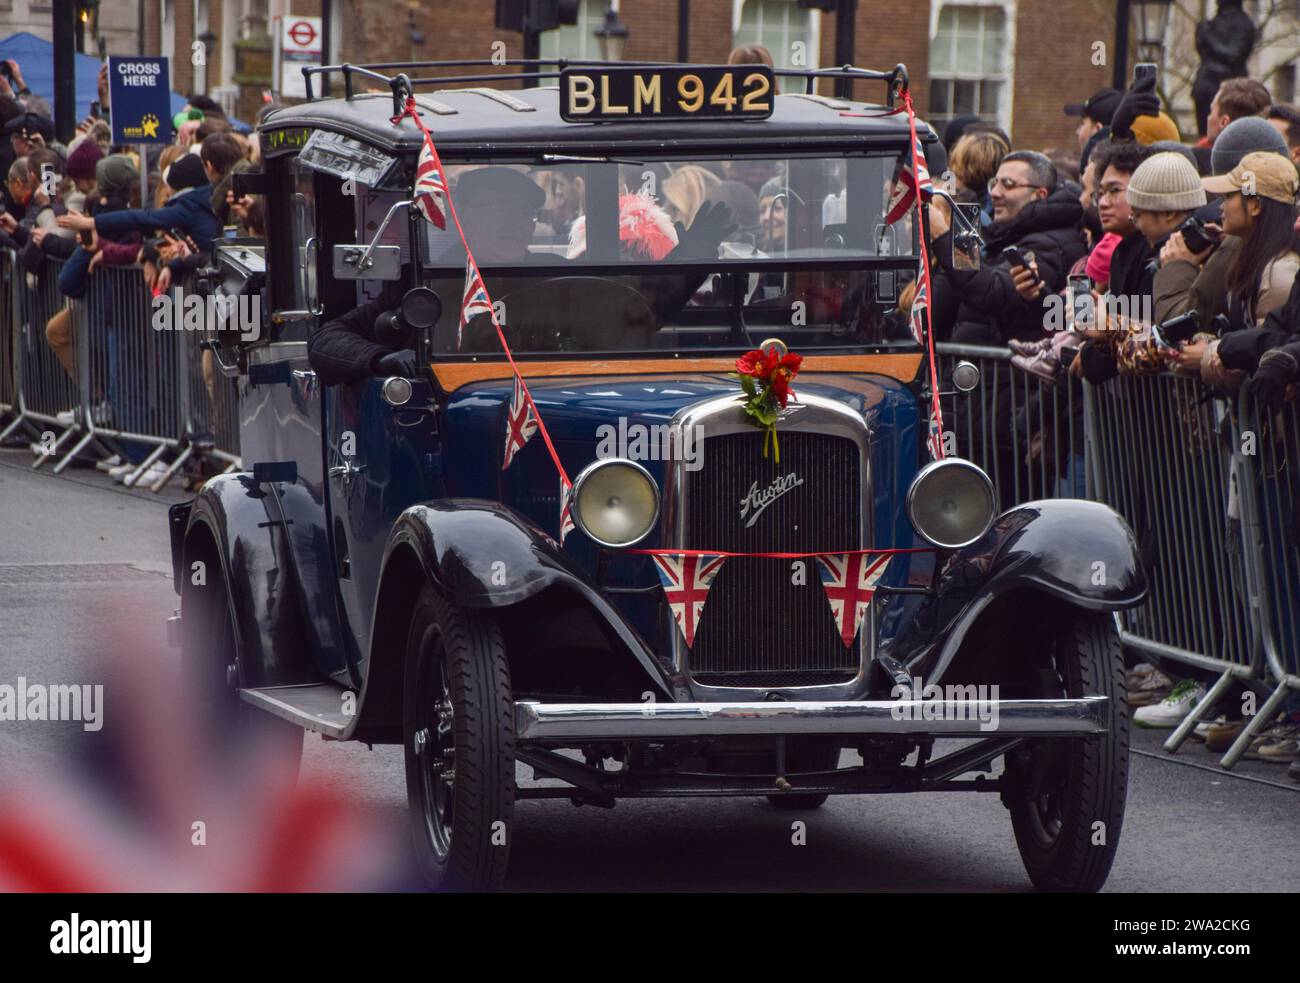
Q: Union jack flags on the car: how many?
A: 9